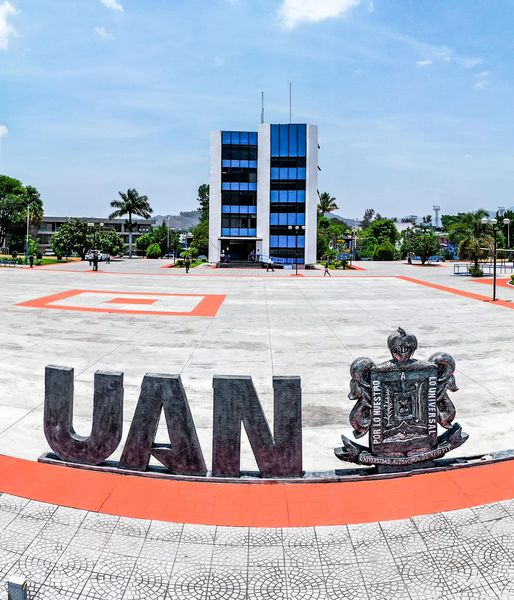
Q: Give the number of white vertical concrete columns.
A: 3